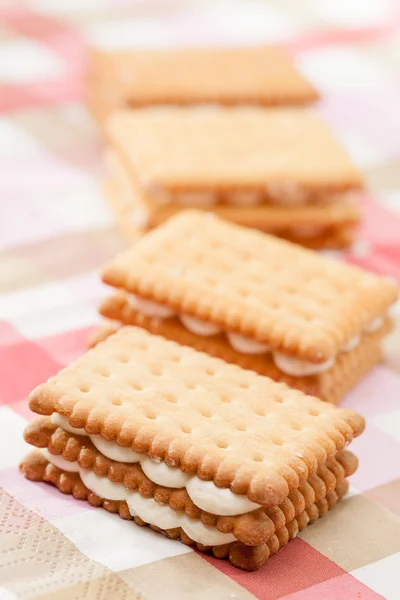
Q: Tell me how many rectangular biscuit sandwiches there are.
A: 4